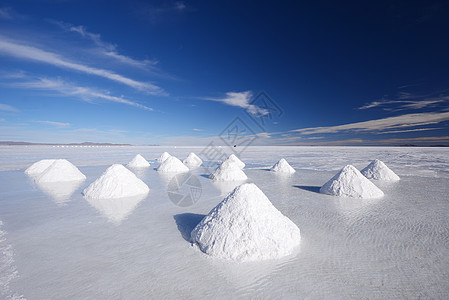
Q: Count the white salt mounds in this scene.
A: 13